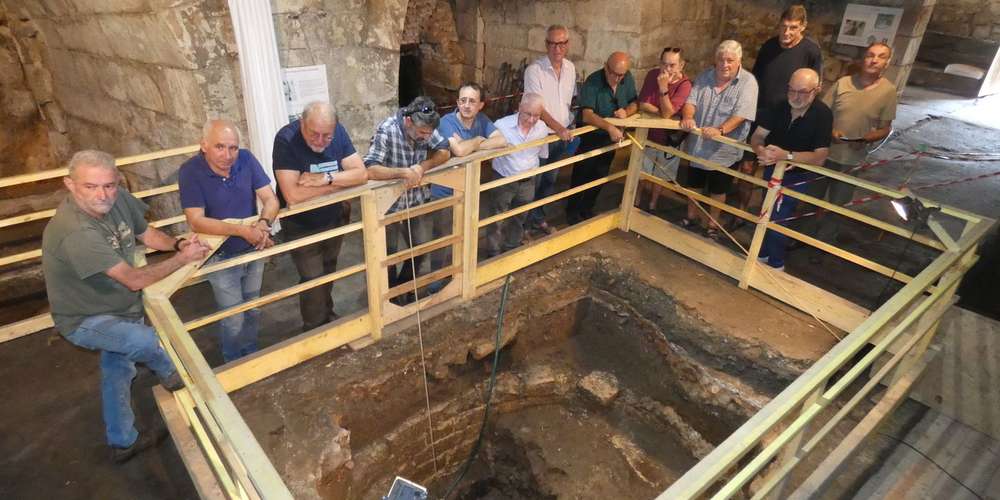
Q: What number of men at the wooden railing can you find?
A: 13